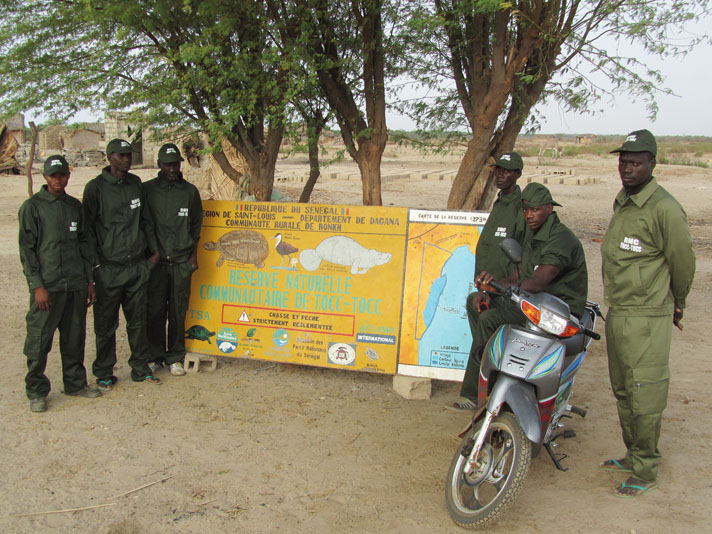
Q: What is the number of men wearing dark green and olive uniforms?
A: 6